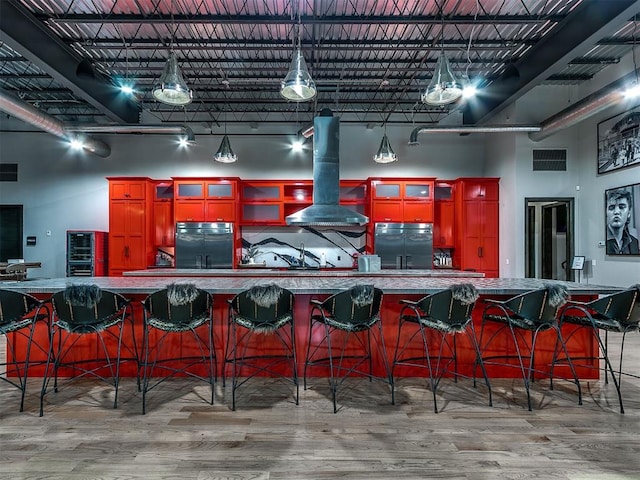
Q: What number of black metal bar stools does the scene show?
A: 8